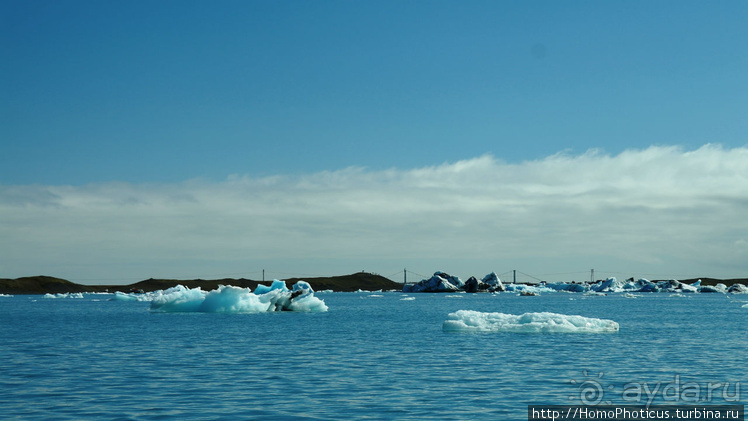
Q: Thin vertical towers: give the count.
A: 4